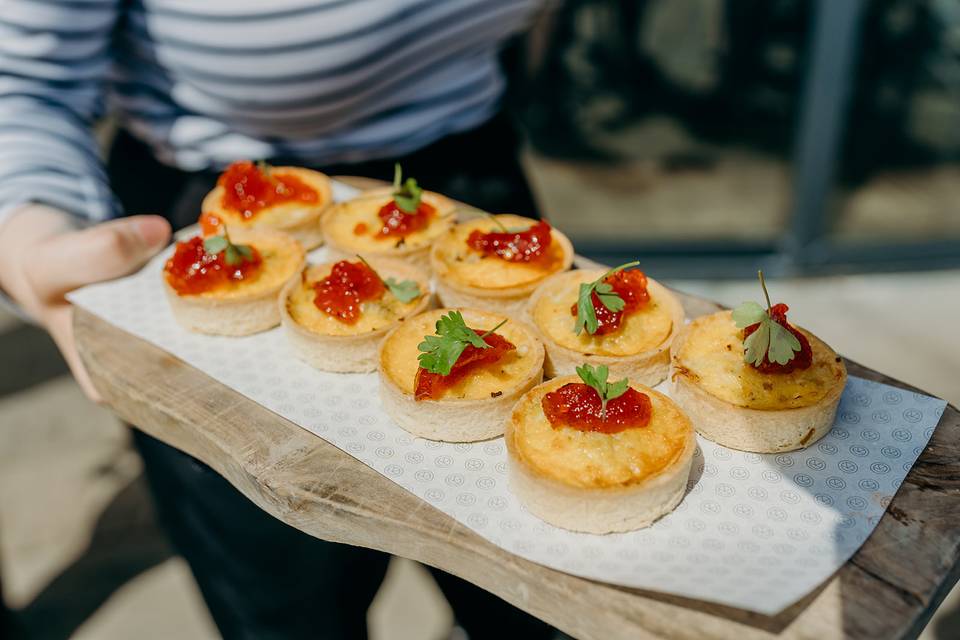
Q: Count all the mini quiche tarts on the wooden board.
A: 9